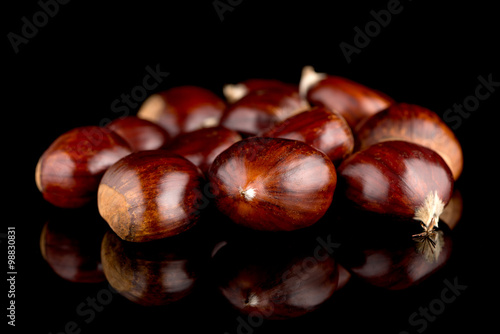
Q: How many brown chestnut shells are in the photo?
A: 12